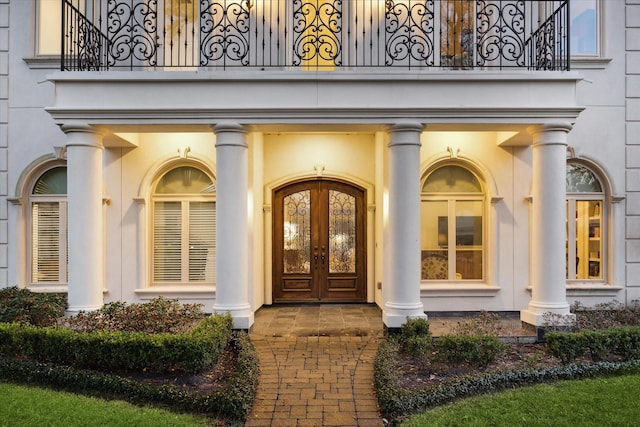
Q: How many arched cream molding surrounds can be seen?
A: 5